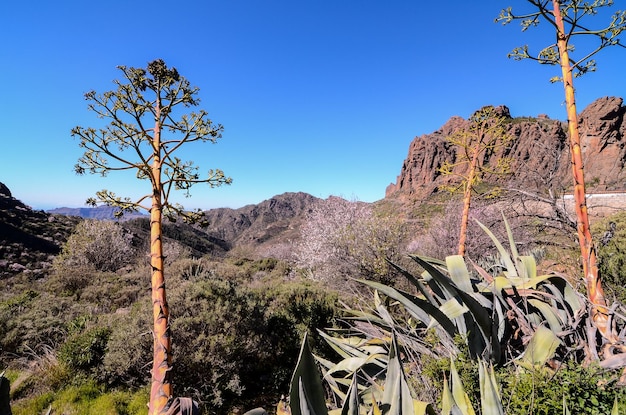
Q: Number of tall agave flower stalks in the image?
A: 3